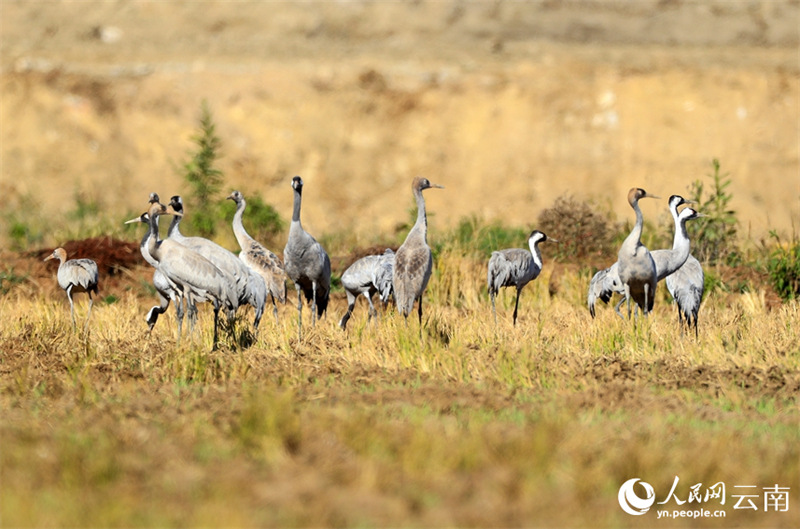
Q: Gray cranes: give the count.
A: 14